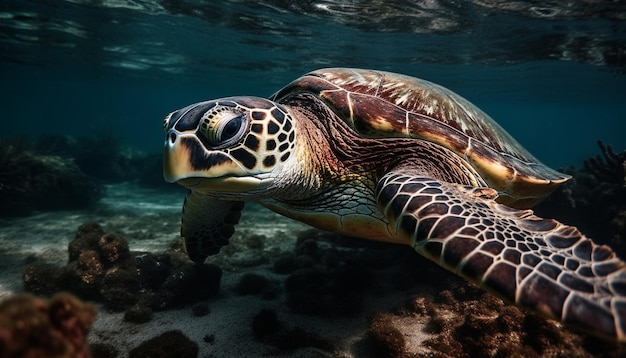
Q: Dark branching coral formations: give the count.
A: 1